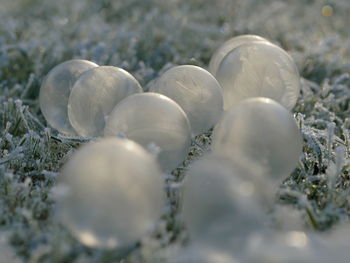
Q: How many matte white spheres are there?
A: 9